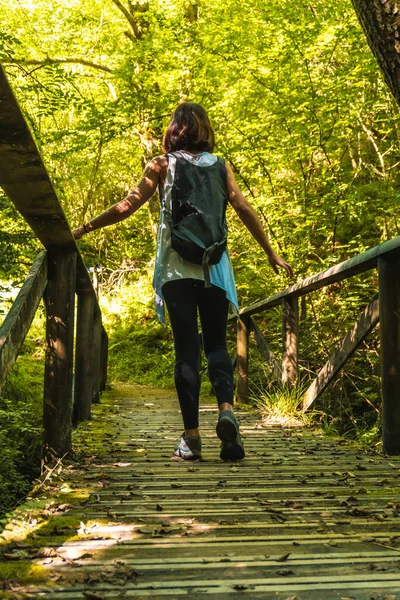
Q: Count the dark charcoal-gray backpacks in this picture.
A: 1